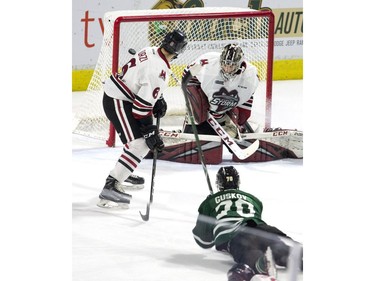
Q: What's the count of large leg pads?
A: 2